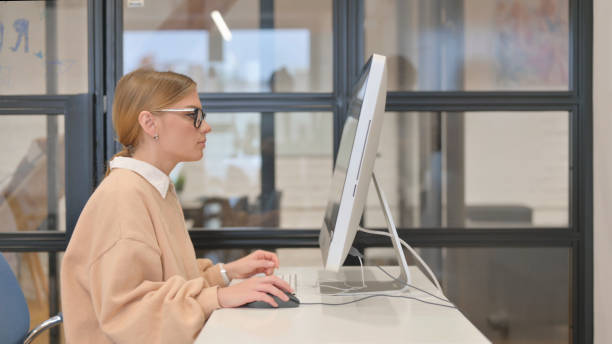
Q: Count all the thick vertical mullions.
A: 3